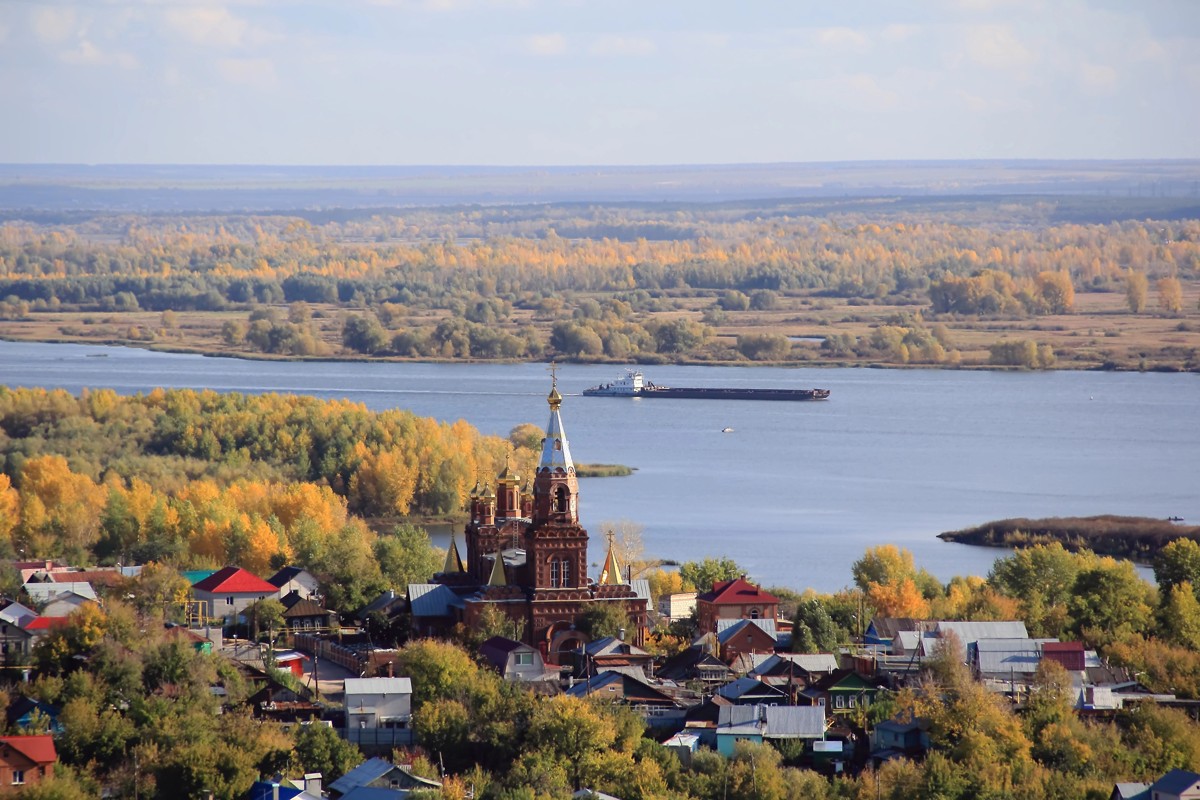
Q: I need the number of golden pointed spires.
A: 3